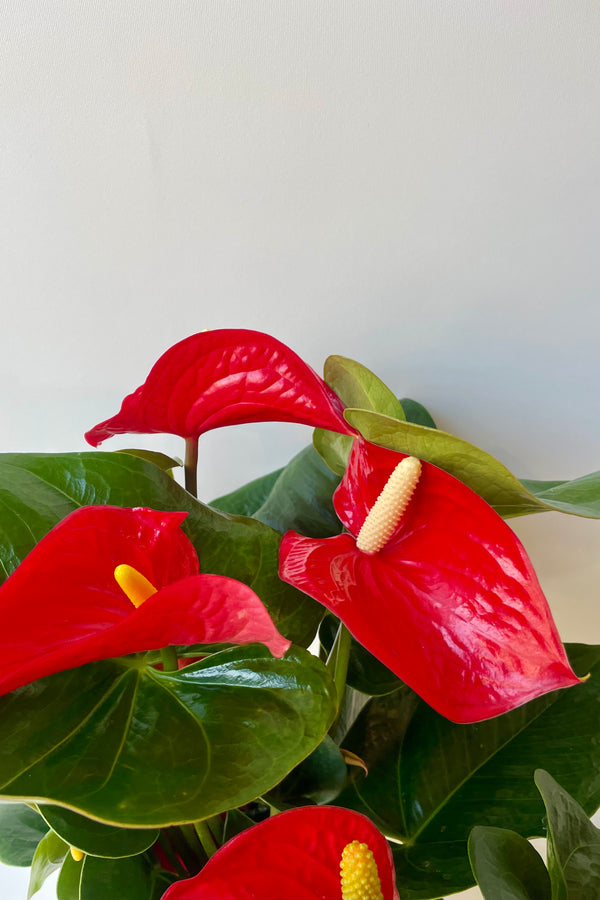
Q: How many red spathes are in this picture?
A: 4